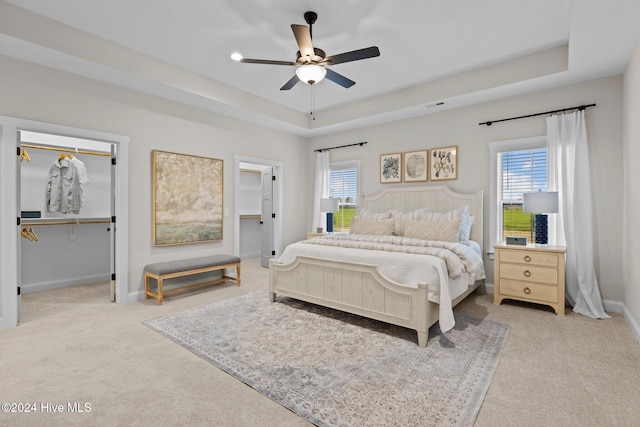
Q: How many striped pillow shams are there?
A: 3